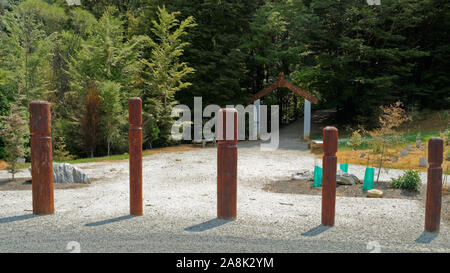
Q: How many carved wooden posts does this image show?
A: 5